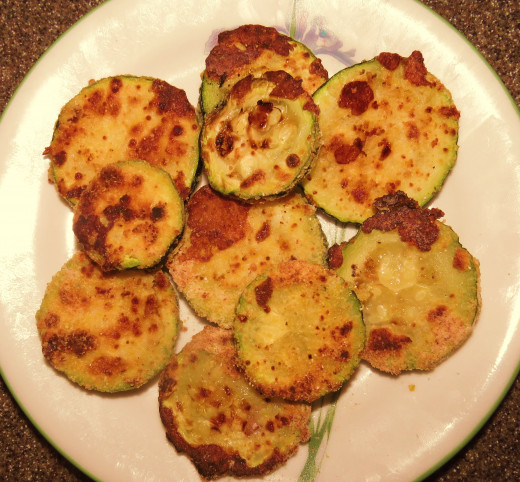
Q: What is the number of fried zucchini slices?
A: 10